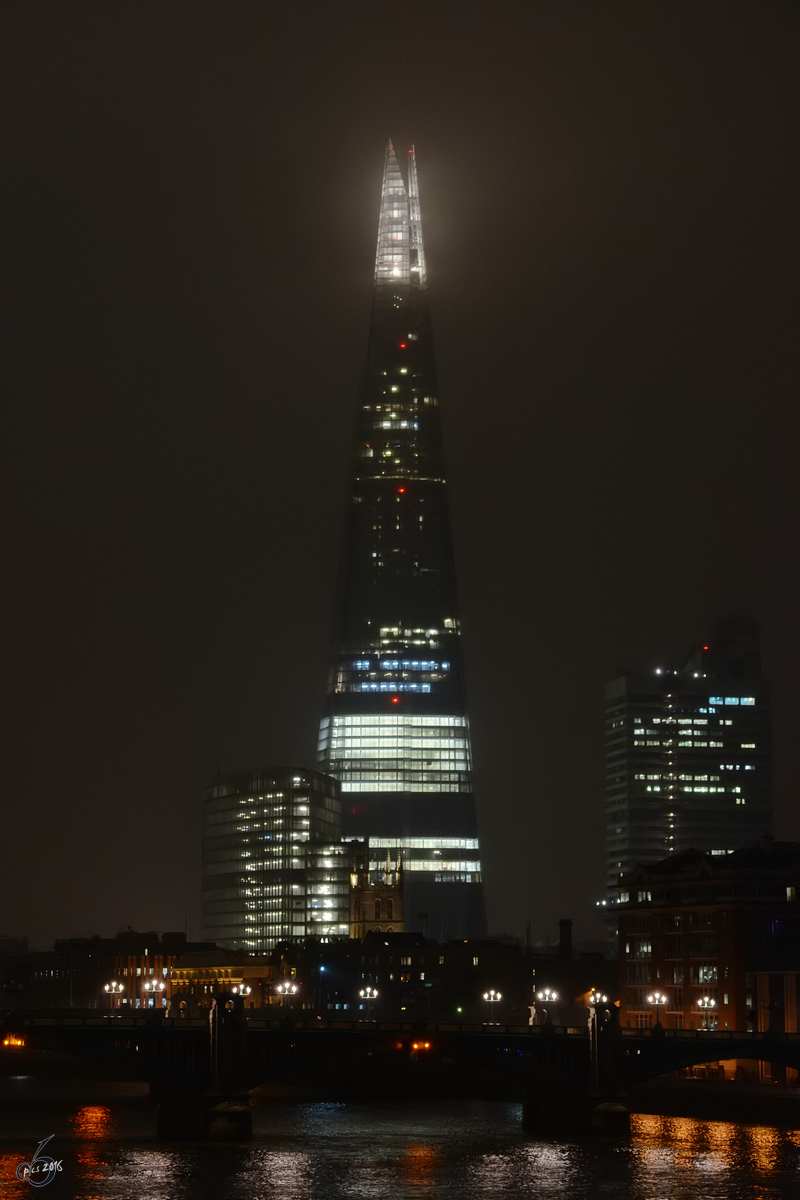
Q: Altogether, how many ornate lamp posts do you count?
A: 10